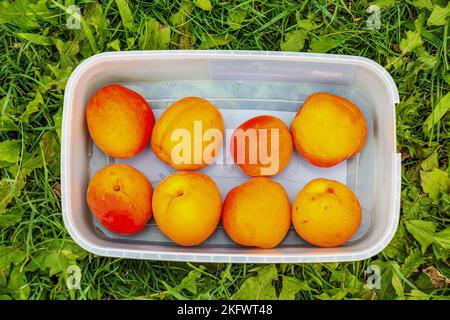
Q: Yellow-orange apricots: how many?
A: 8